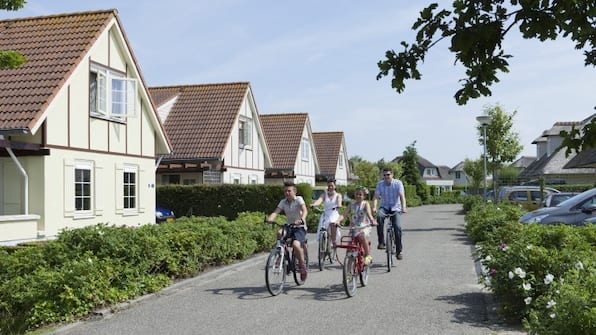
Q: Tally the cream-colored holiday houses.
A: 4